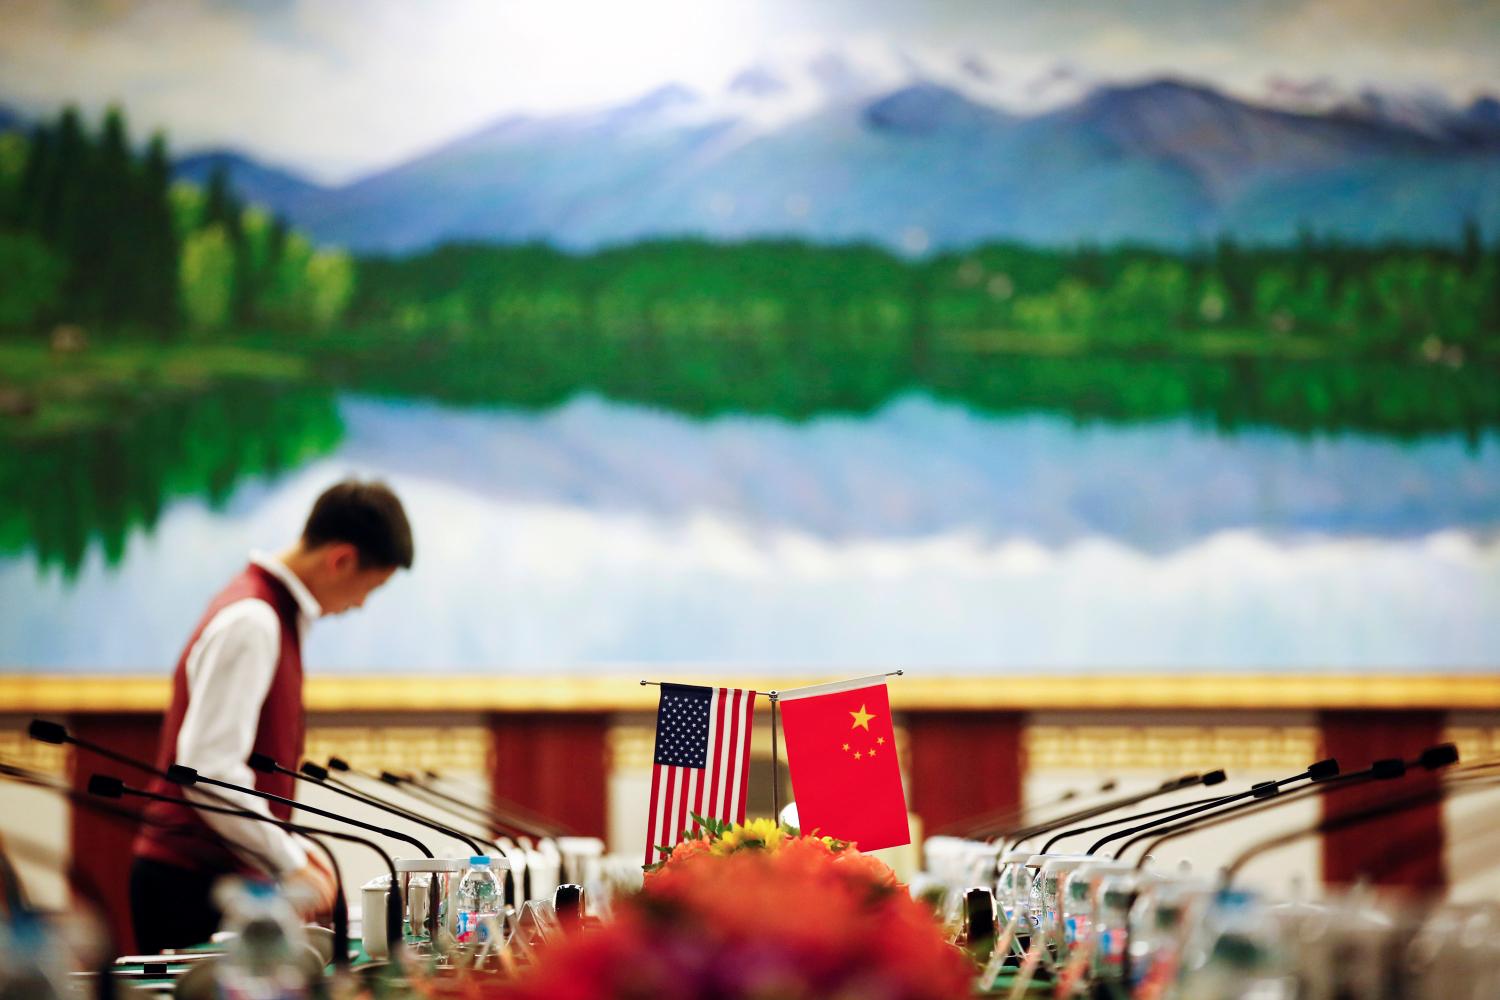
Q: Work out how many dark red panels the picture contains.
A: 4